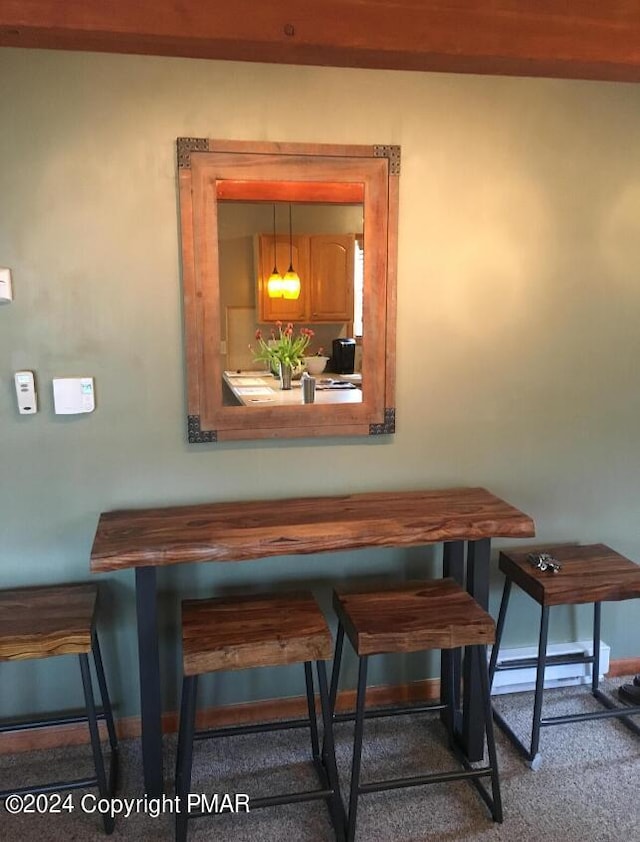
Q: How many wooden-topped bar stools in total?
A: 4